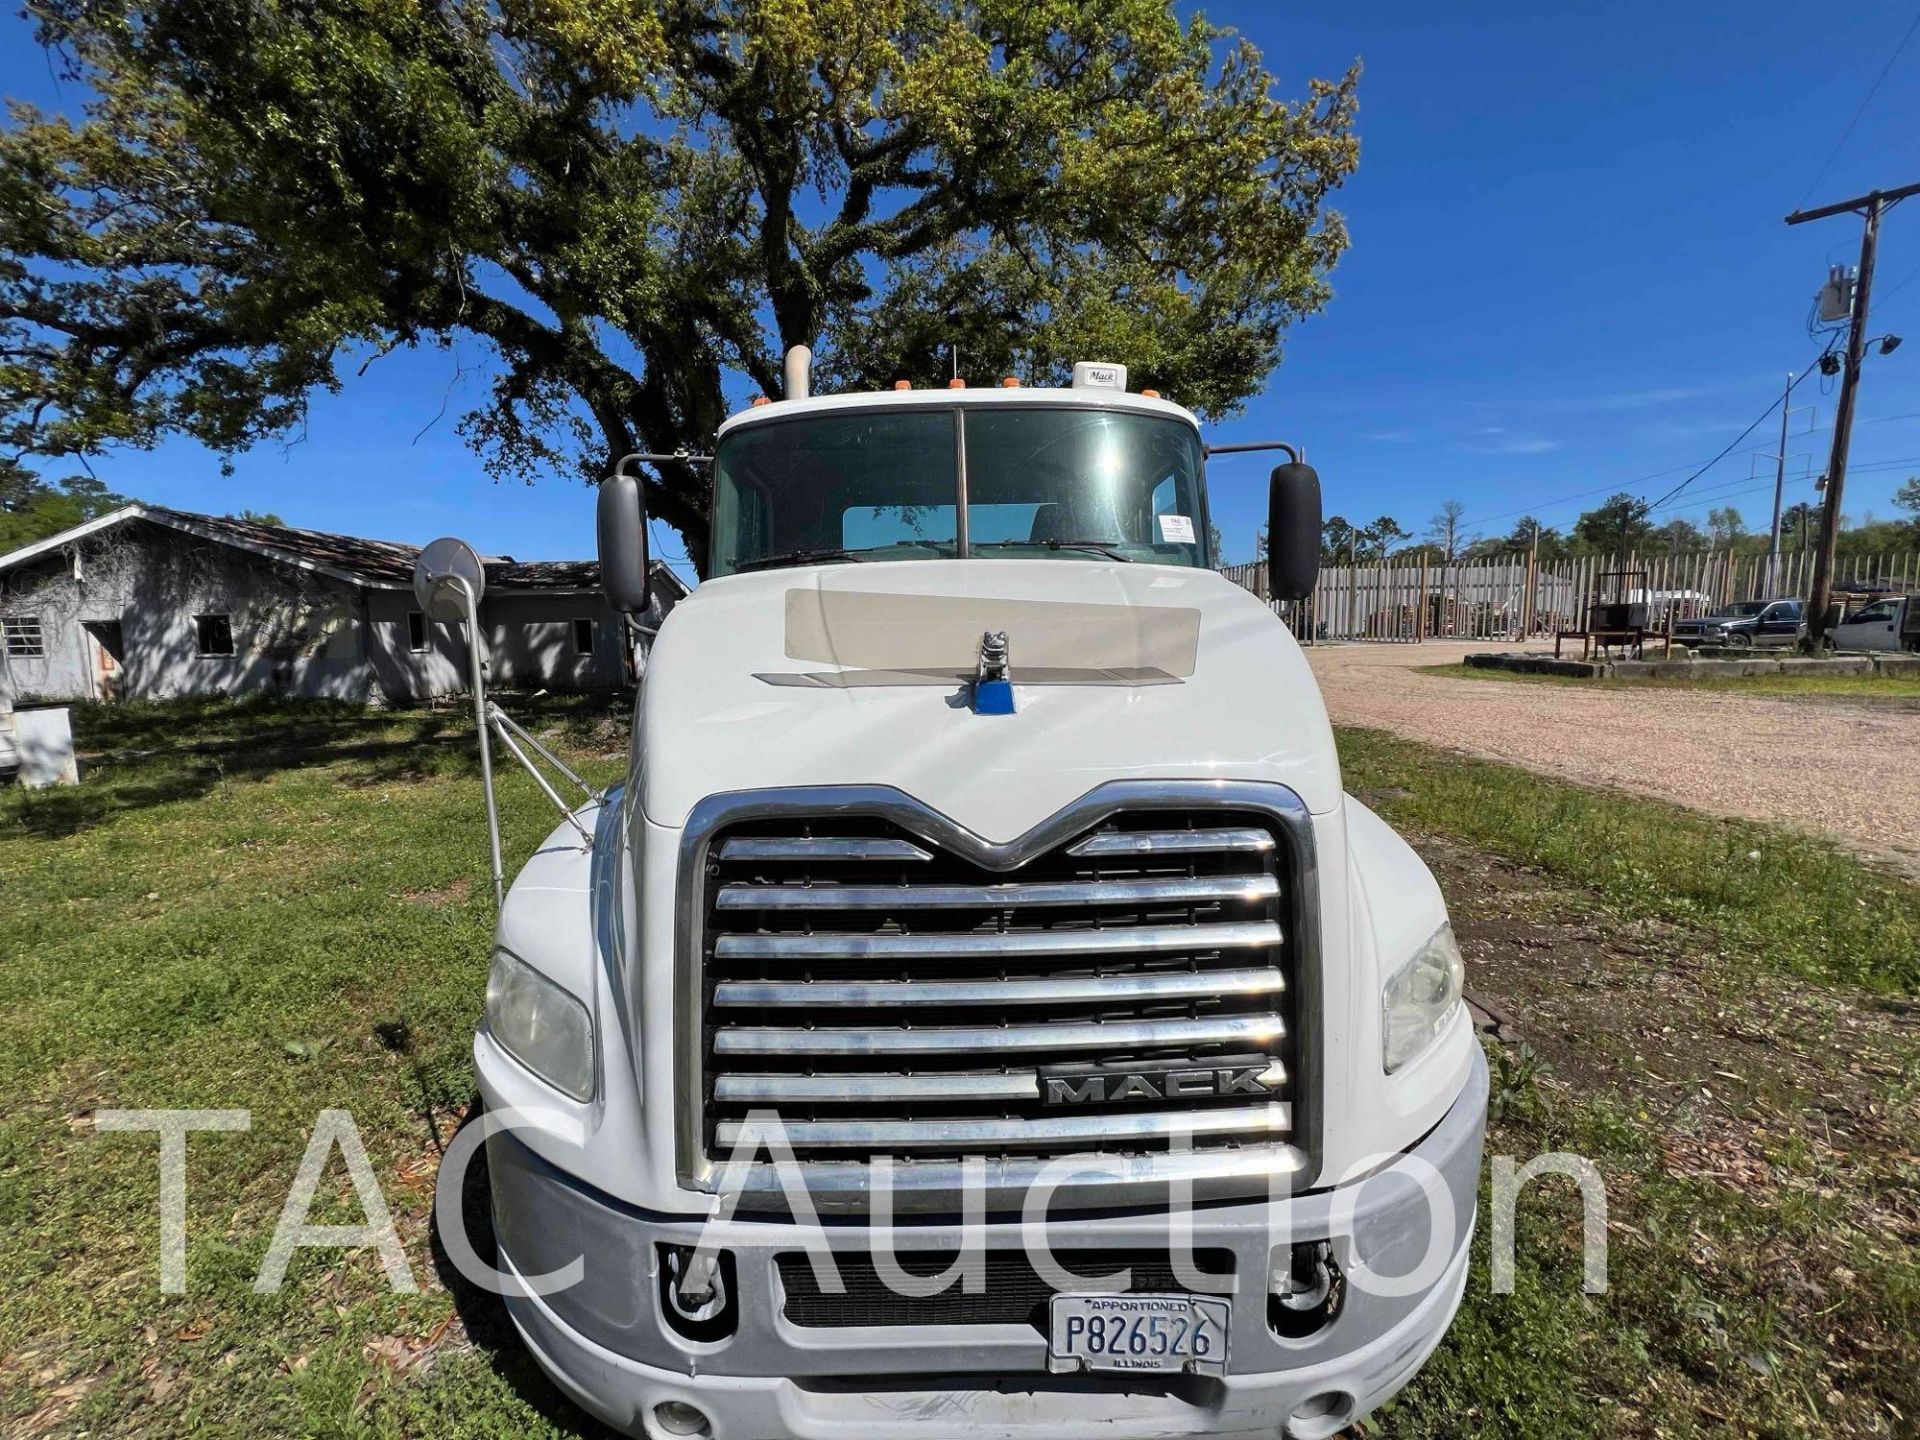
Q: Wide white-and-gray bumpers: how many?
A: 1